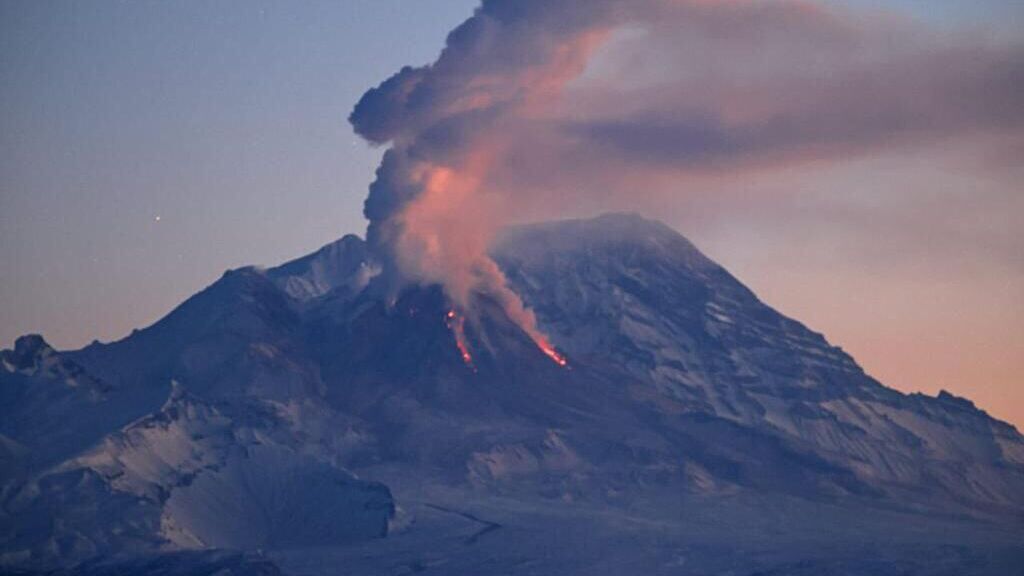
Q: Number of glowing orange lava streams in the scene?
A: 2